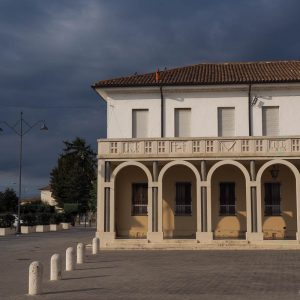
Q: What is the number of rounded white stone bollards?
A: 5